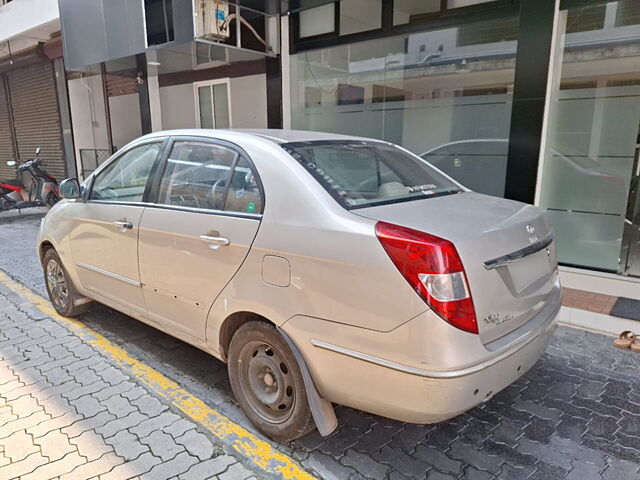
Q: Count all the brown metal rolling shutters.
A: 2